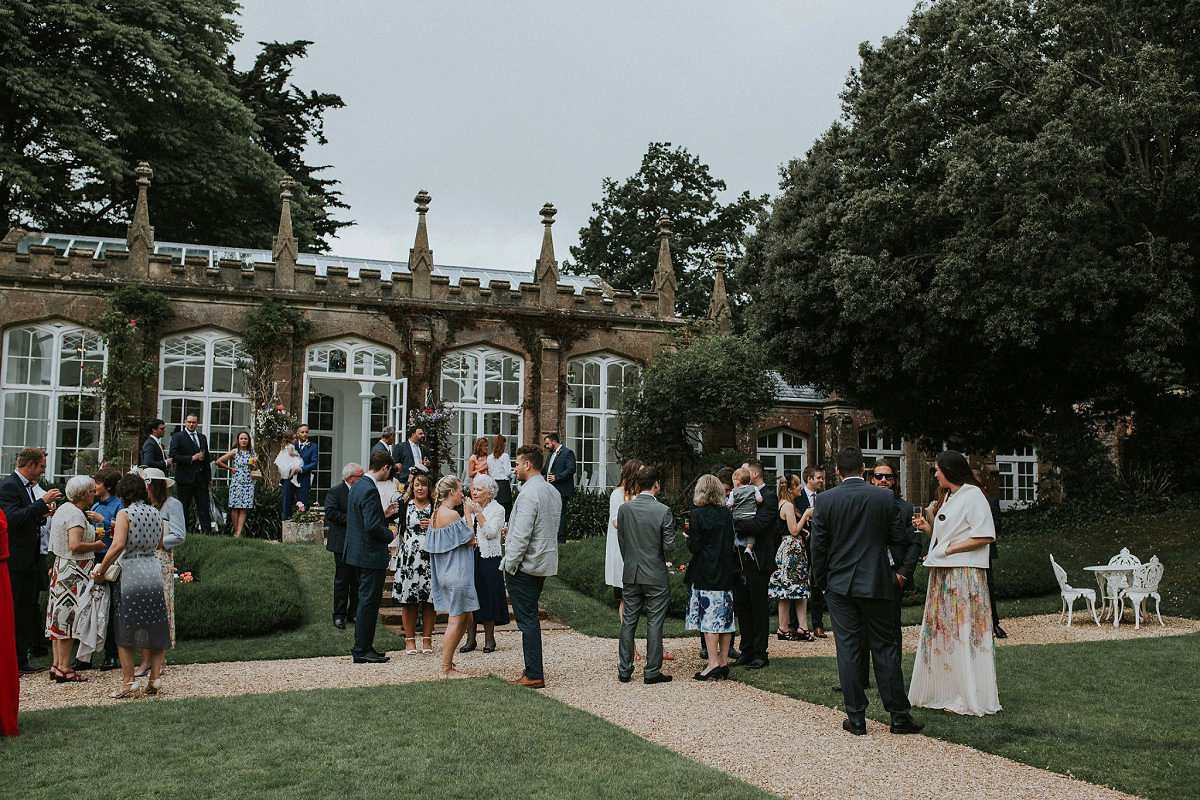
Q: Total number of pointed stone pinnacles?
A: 6